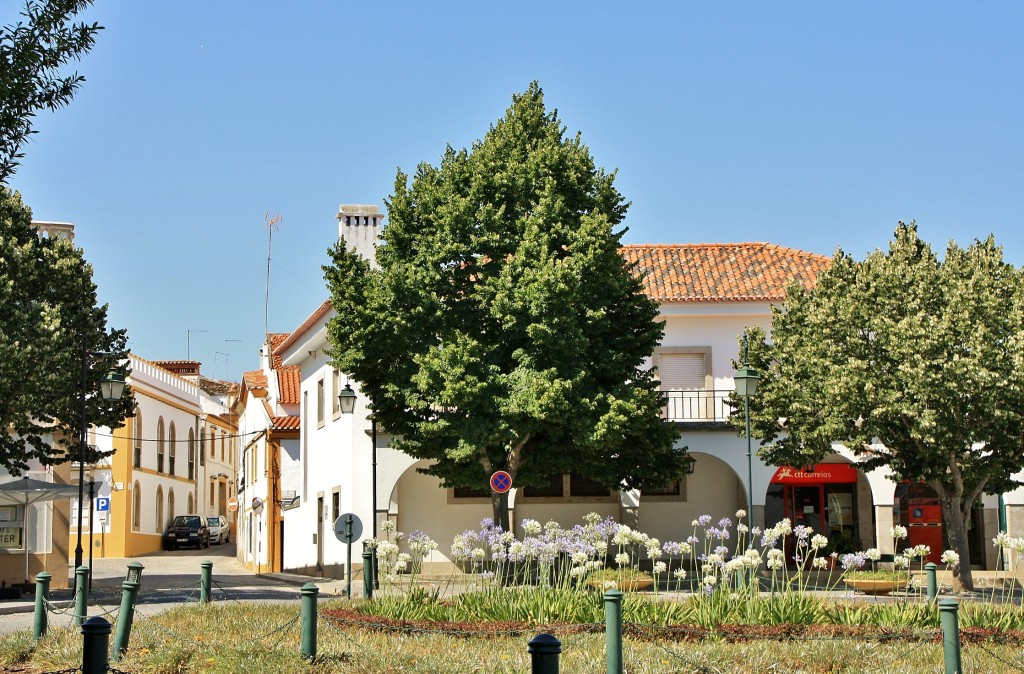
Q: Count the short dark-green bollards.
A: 11